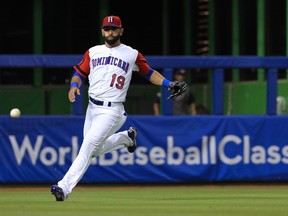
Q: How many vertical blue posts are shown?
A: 4